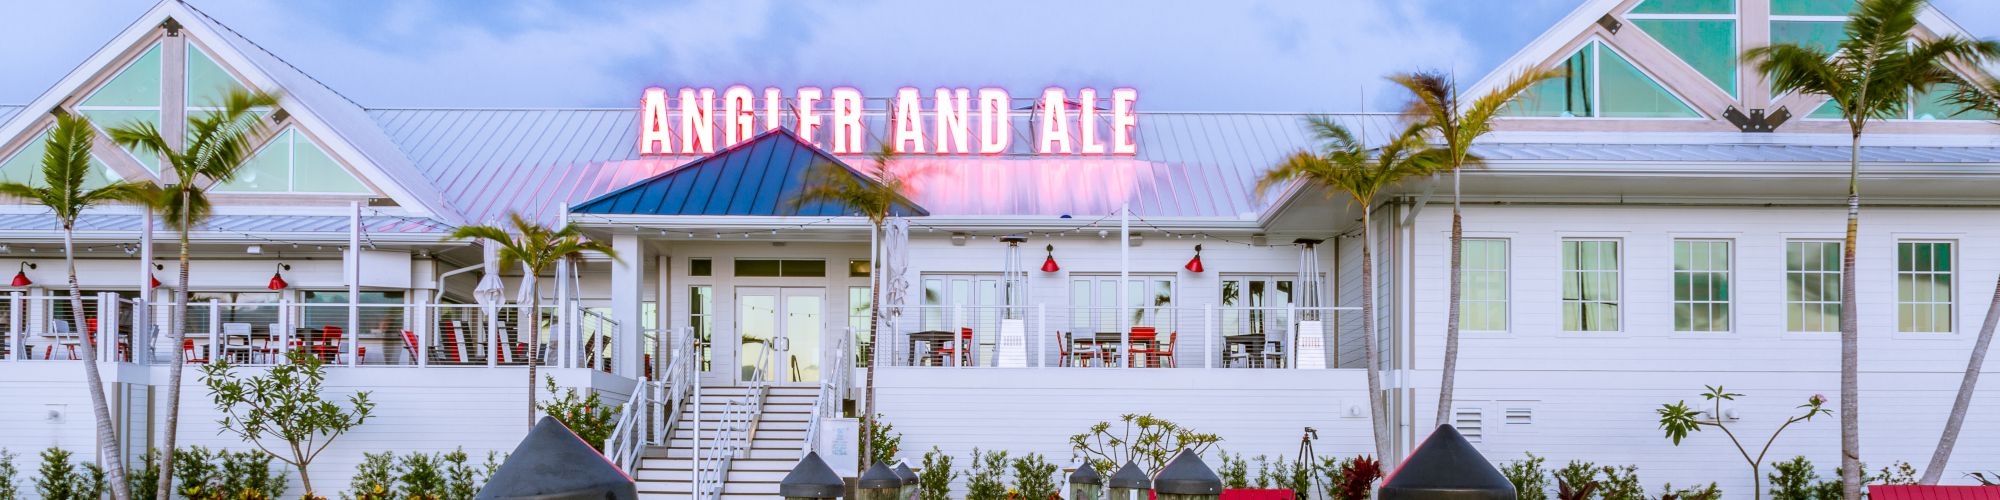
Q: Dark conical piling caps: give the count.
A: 8